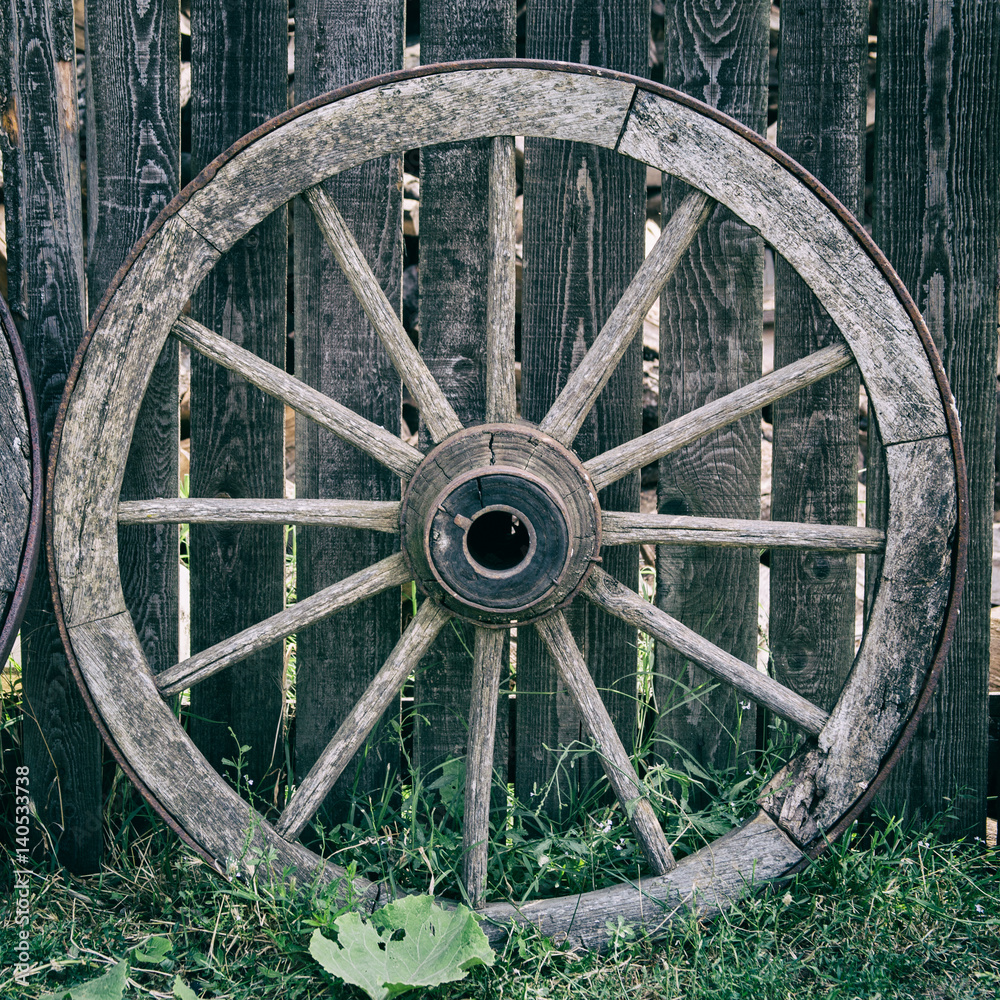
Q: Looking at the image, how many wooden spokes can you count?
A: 12